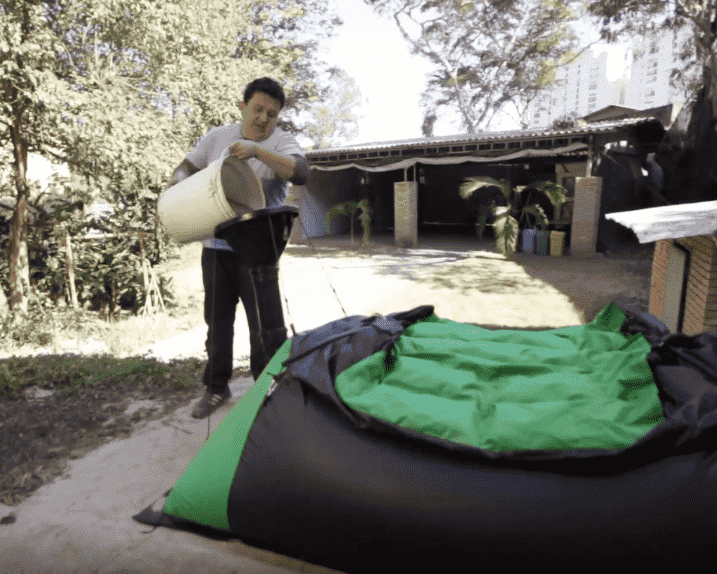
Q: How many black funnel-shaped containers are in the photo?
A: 1